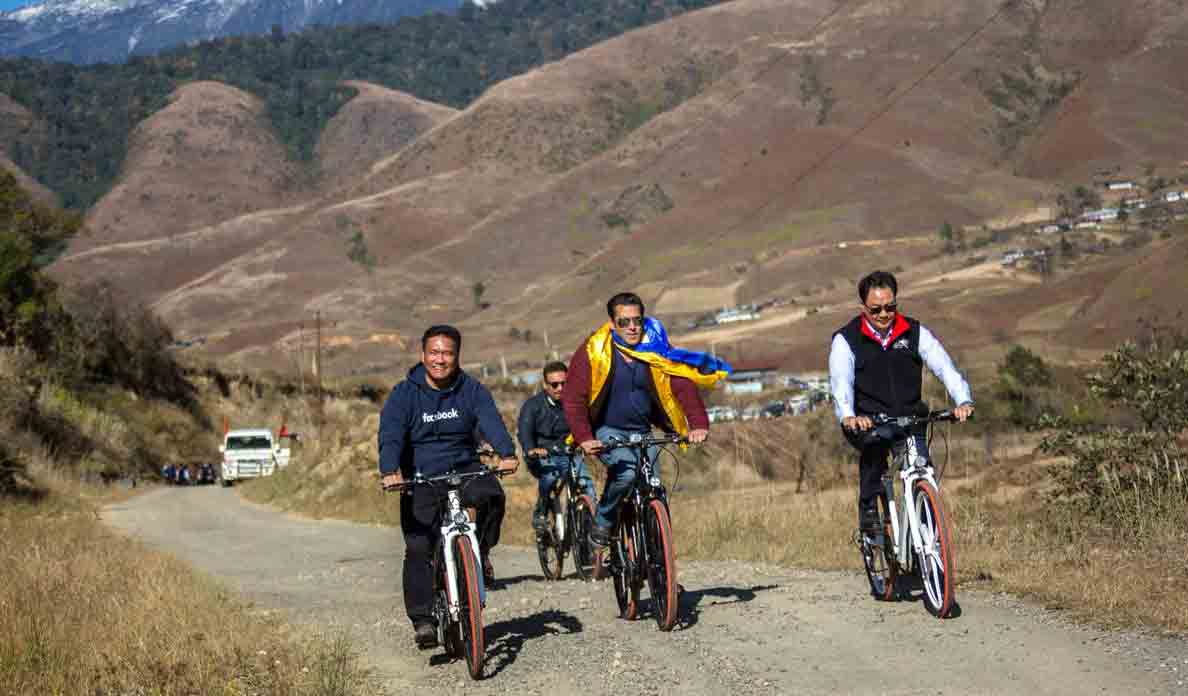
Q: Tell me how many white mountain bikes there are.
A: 2